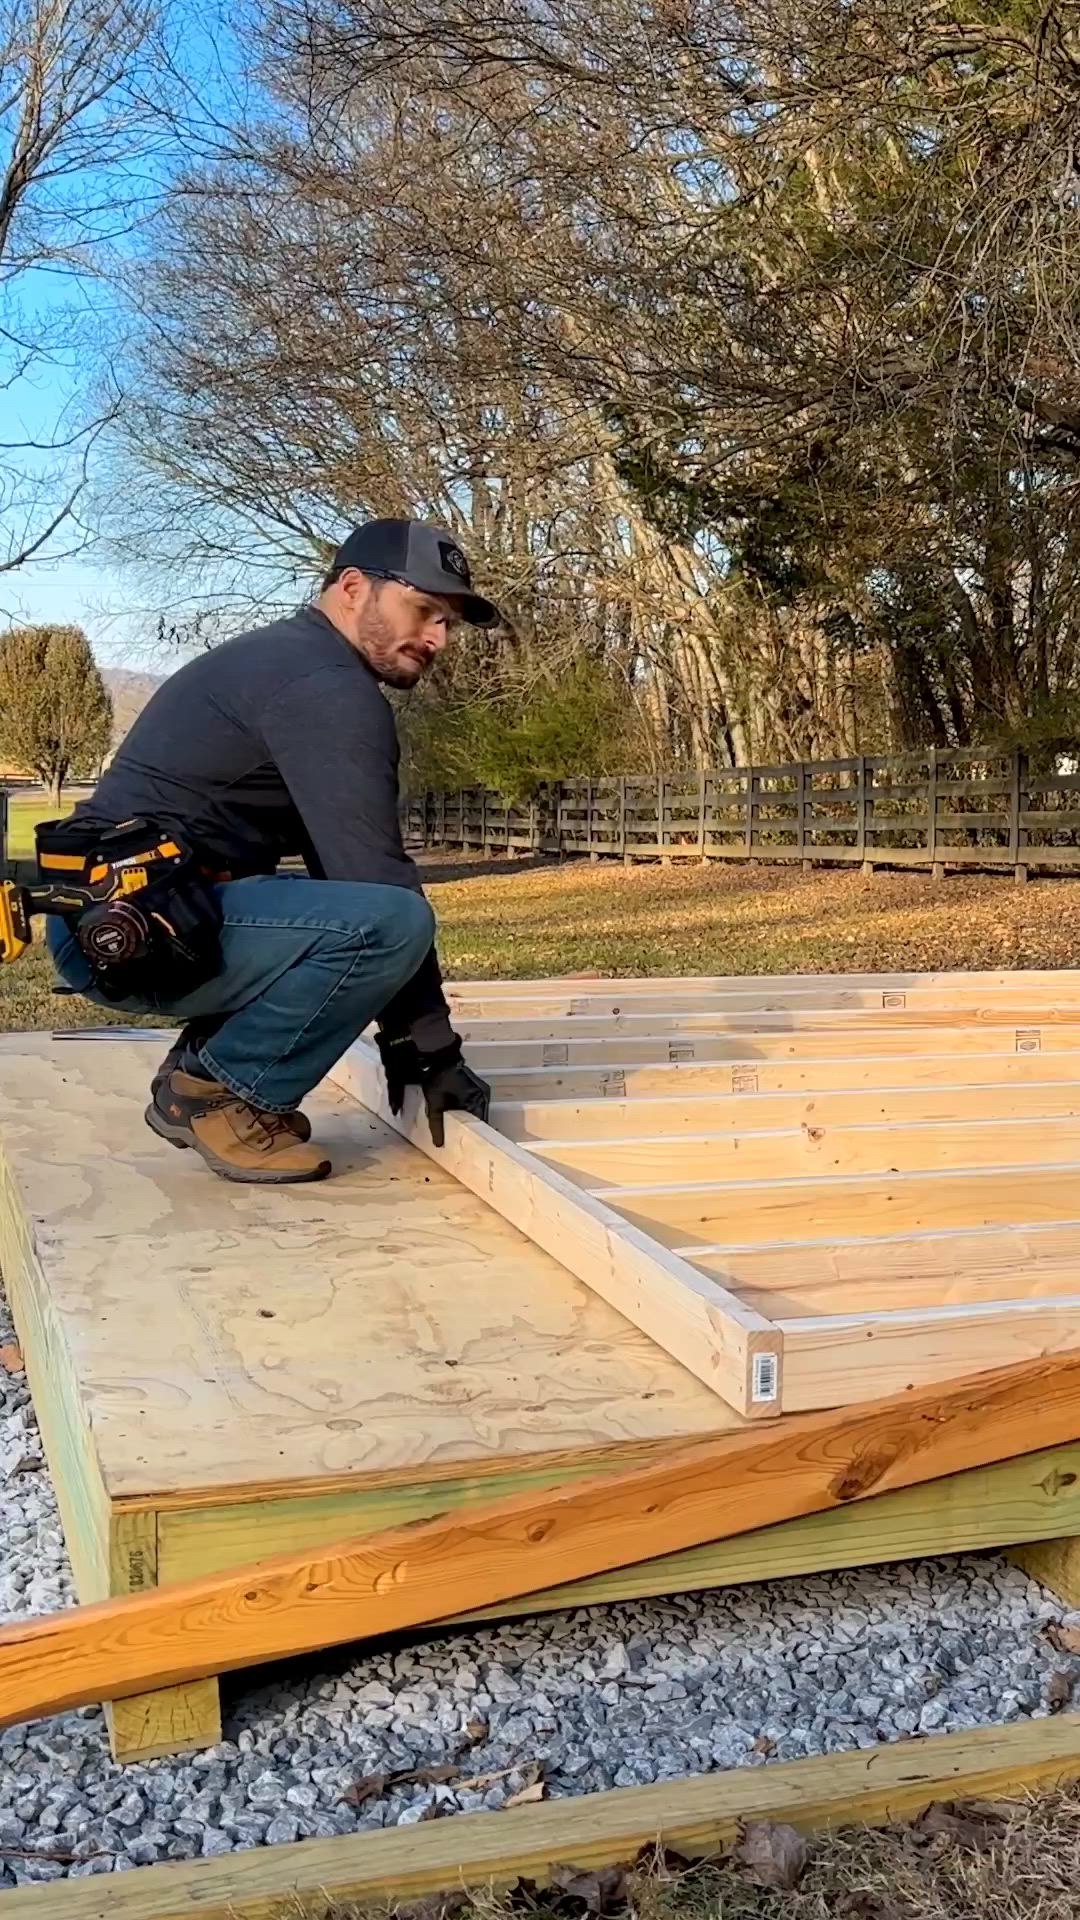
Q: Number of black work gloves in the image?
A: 2